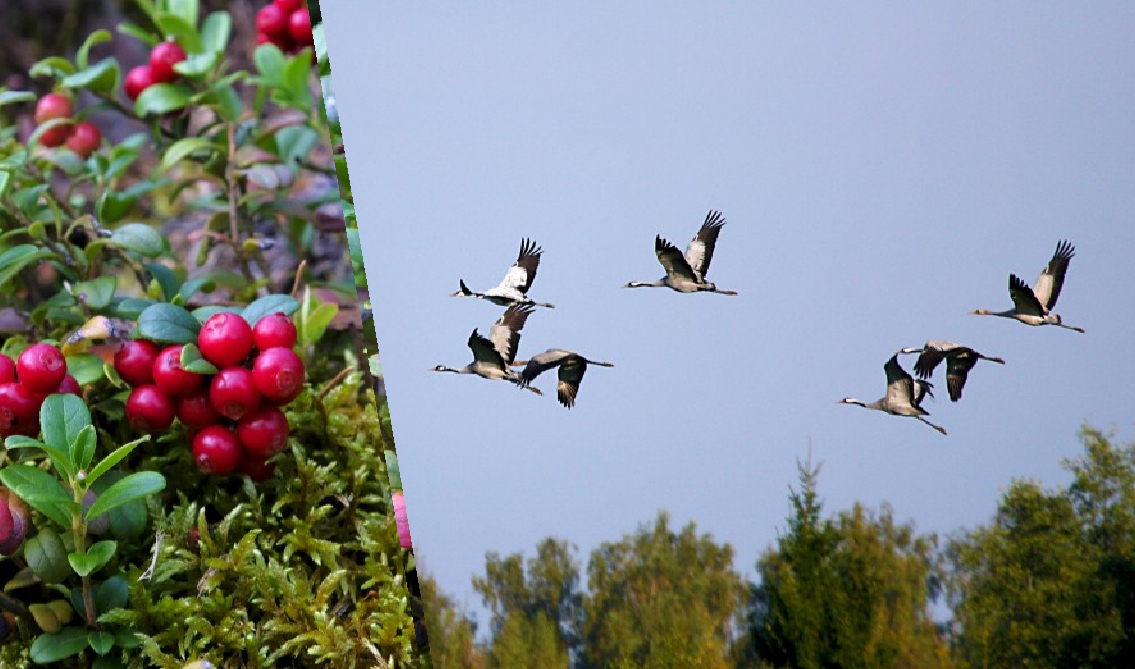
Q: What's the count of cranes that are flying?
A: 7